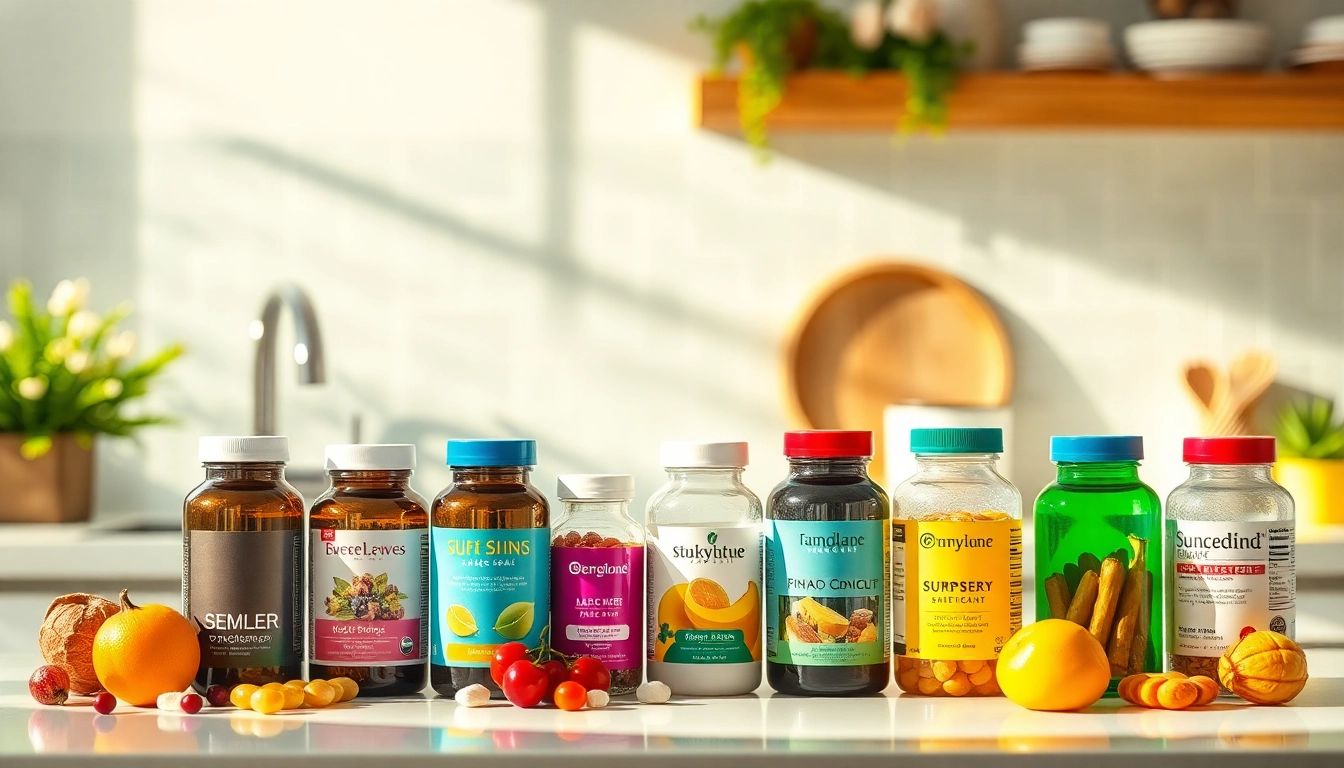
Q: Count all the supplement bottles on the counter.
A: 9